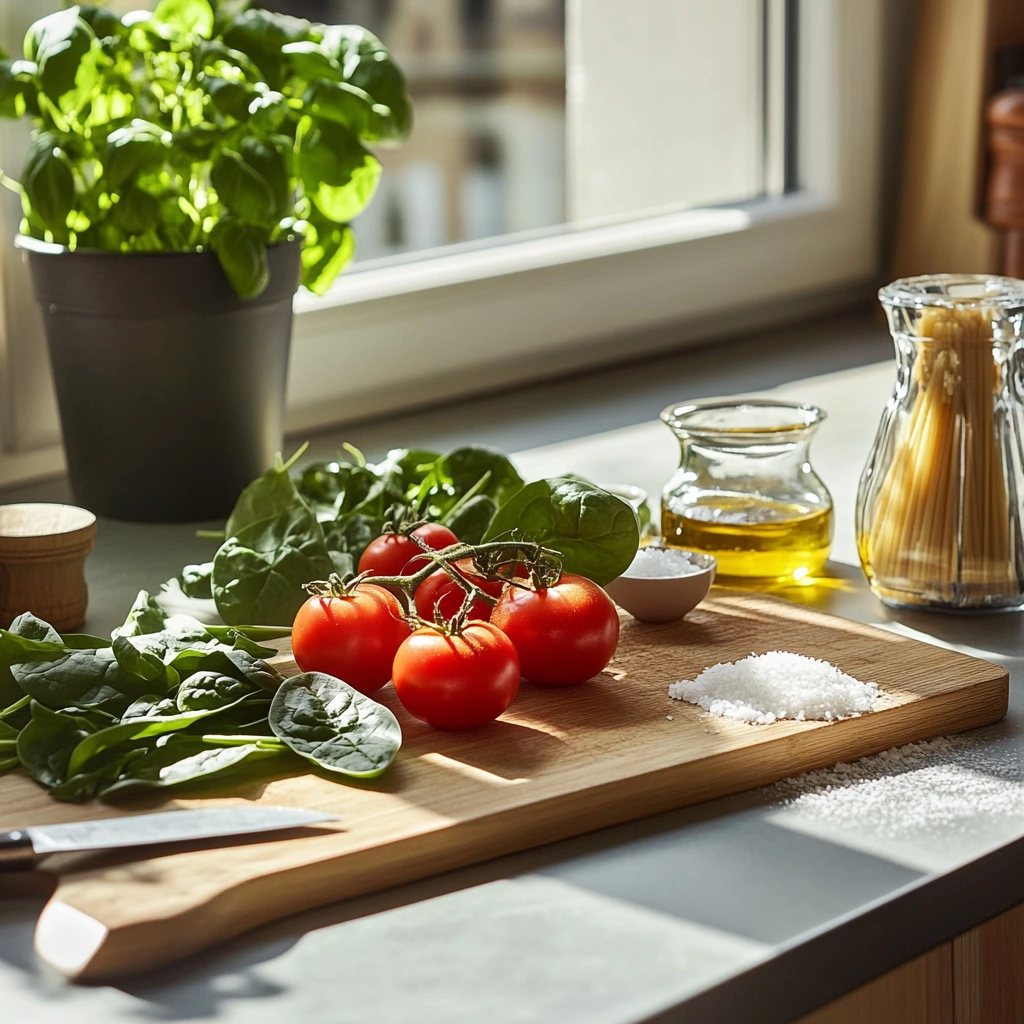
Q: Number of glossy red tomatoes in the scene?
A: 5